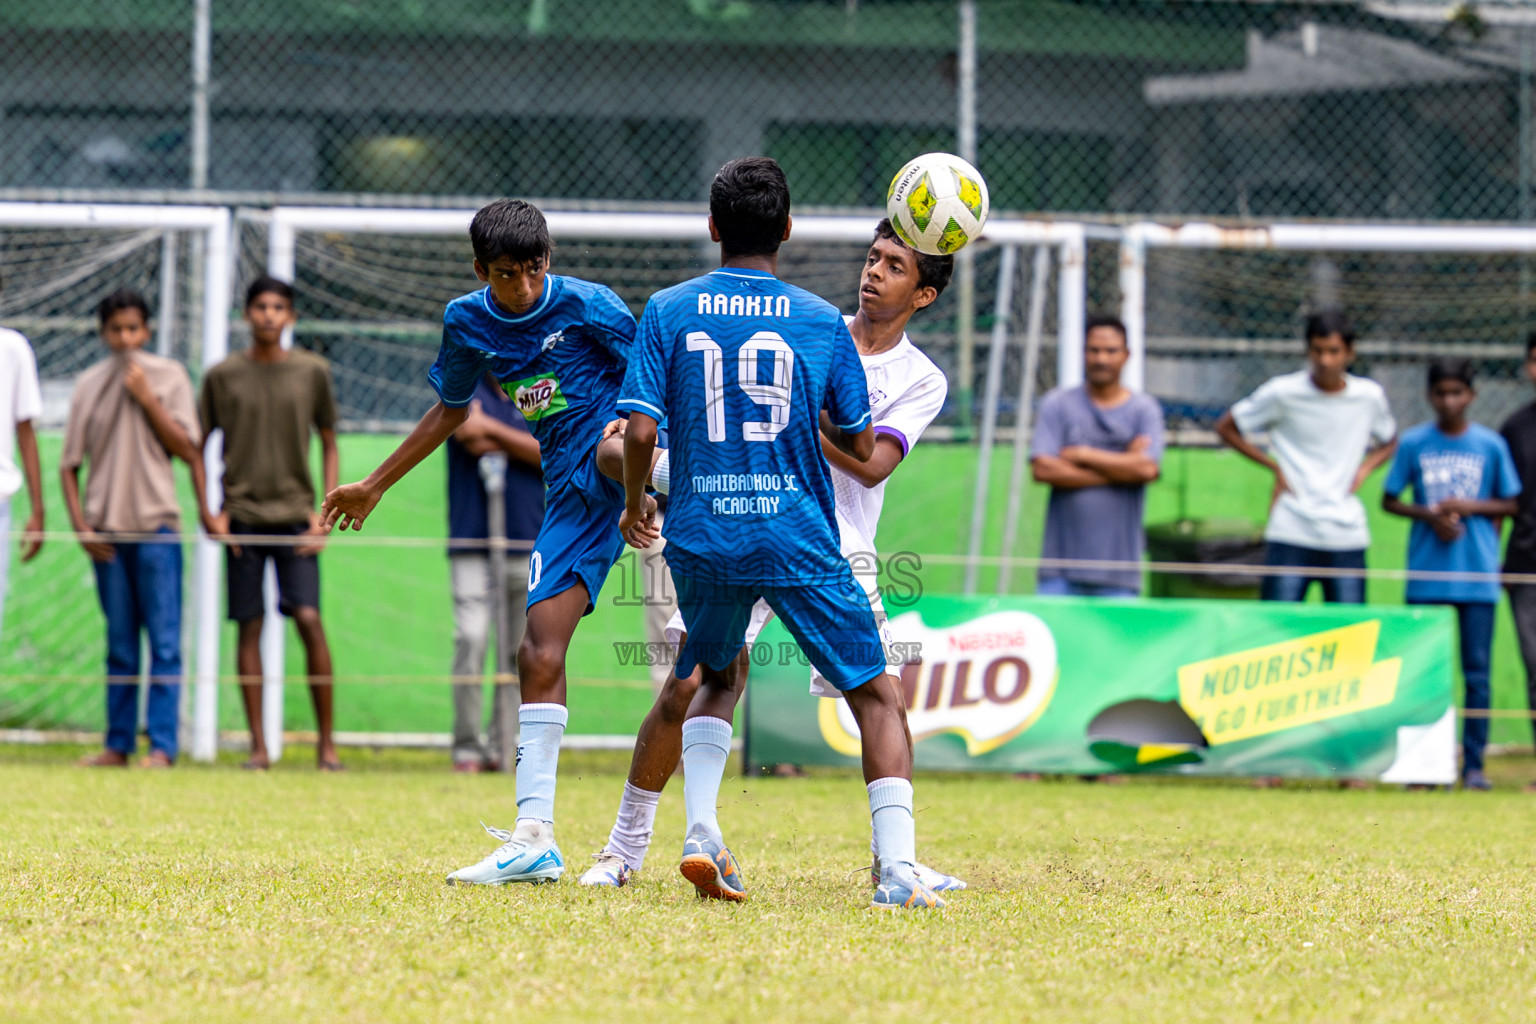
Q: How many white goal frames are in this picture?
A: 3